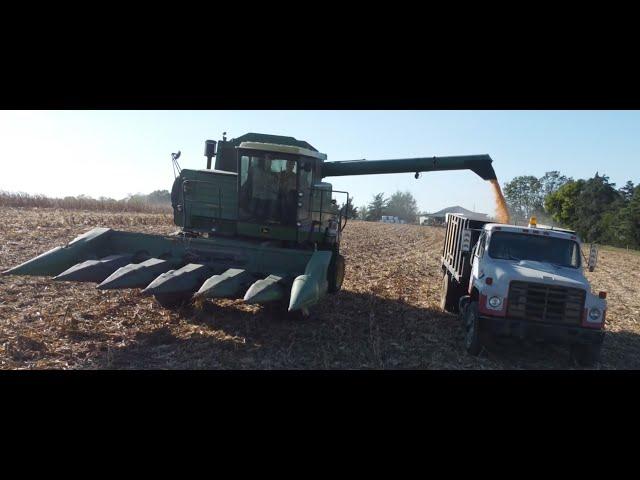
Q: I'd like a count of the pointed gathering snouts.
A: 7